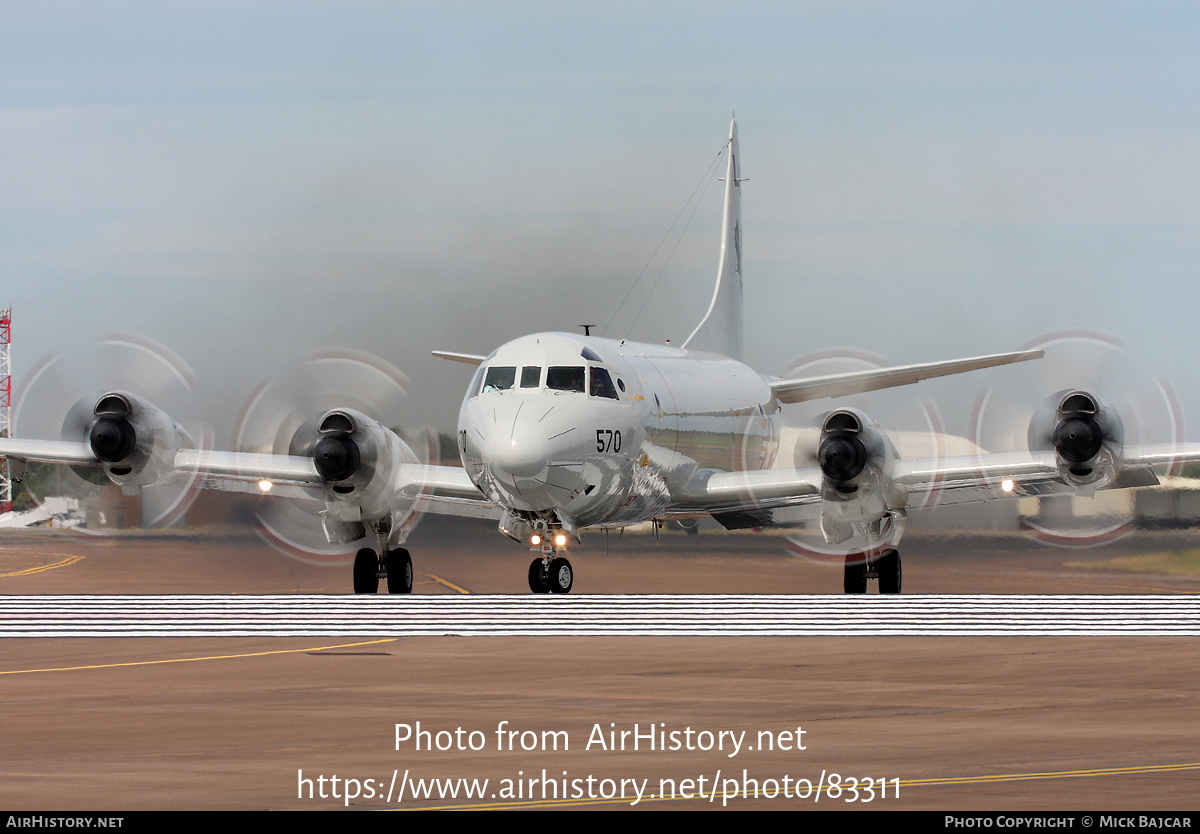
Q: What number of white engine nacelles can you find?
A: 4